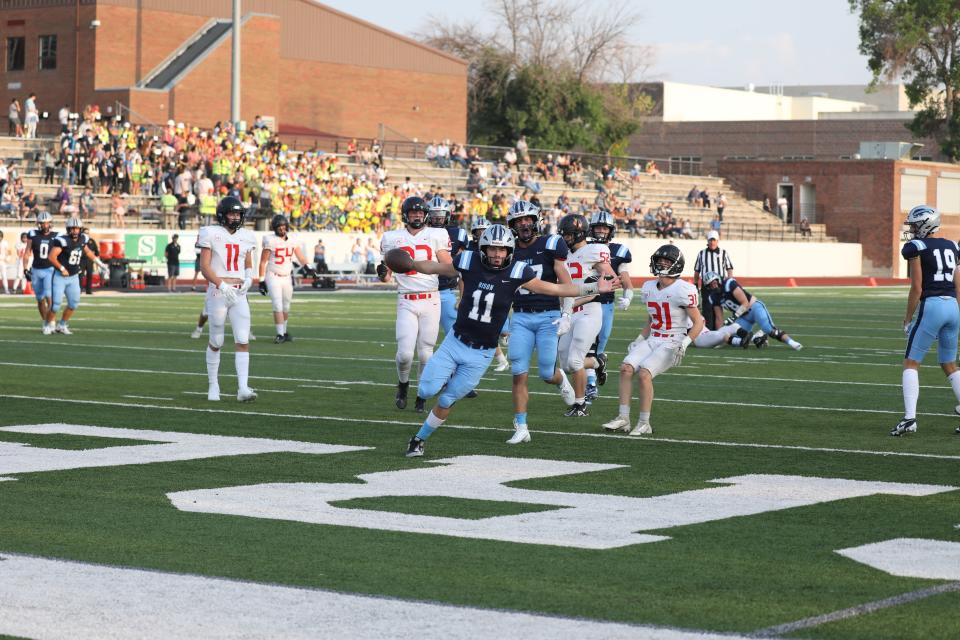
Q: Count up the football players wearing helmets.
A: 14